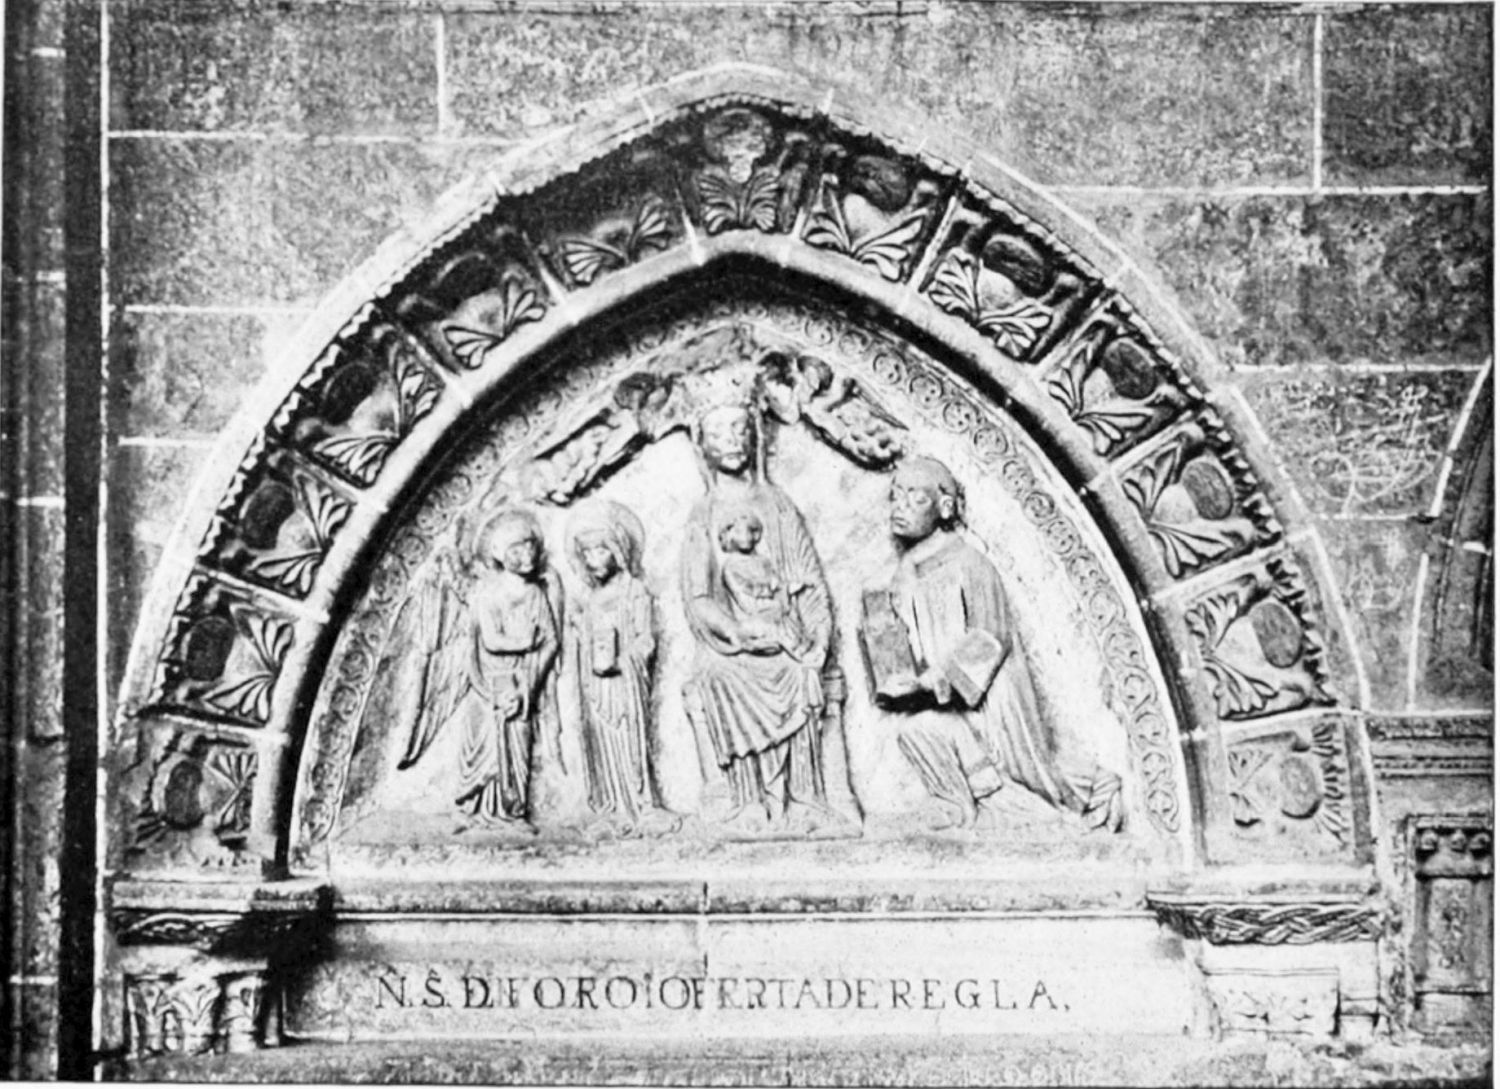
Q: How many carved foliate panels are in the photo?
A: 13